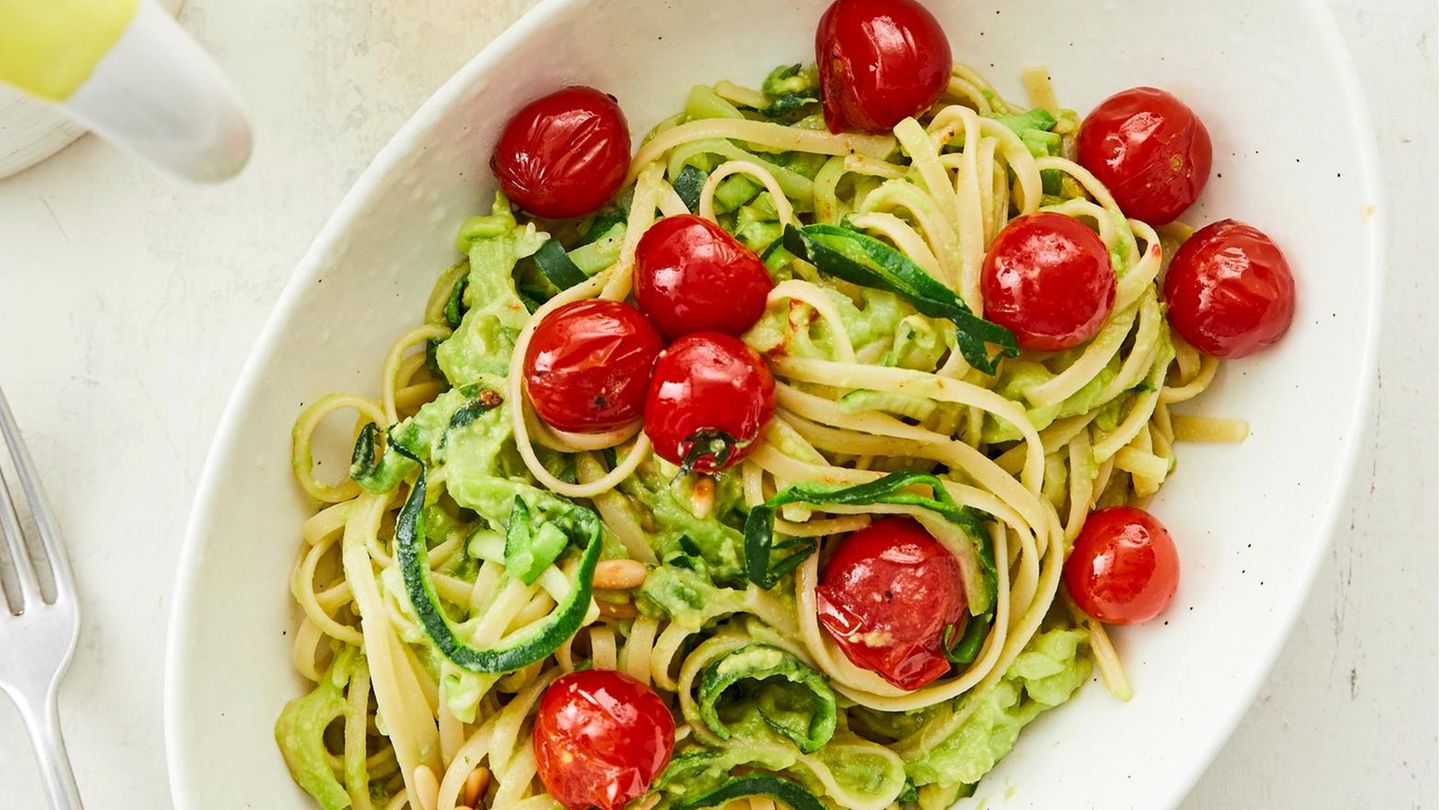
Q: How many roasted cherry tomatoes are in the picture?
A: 11